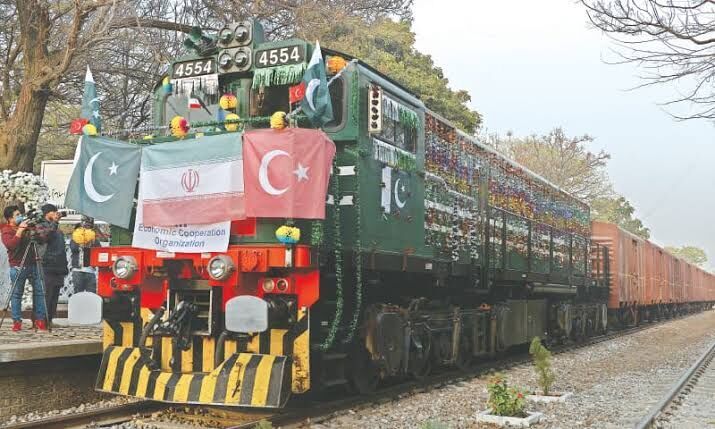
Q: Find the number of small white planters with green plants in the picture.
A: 2